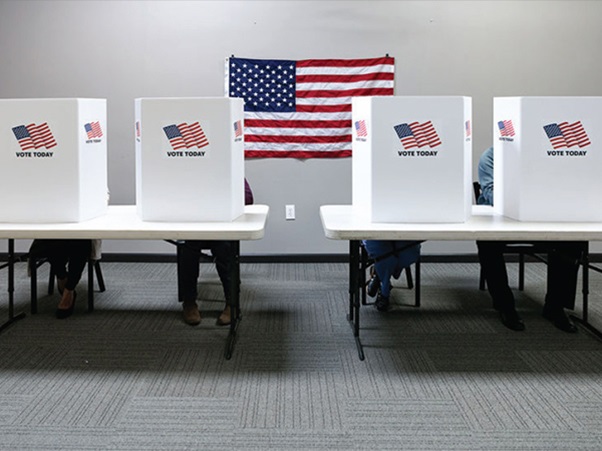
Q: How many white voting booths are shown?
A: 4